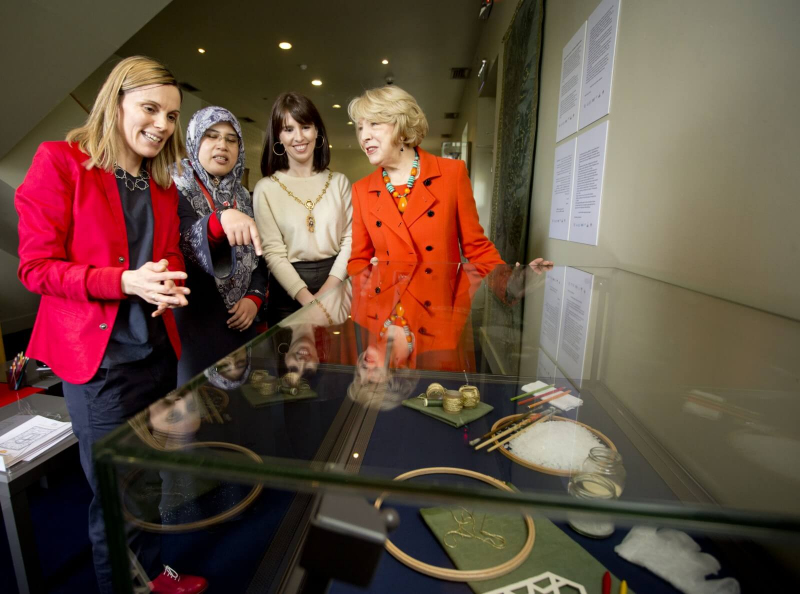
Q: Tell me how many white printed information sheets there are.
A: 4